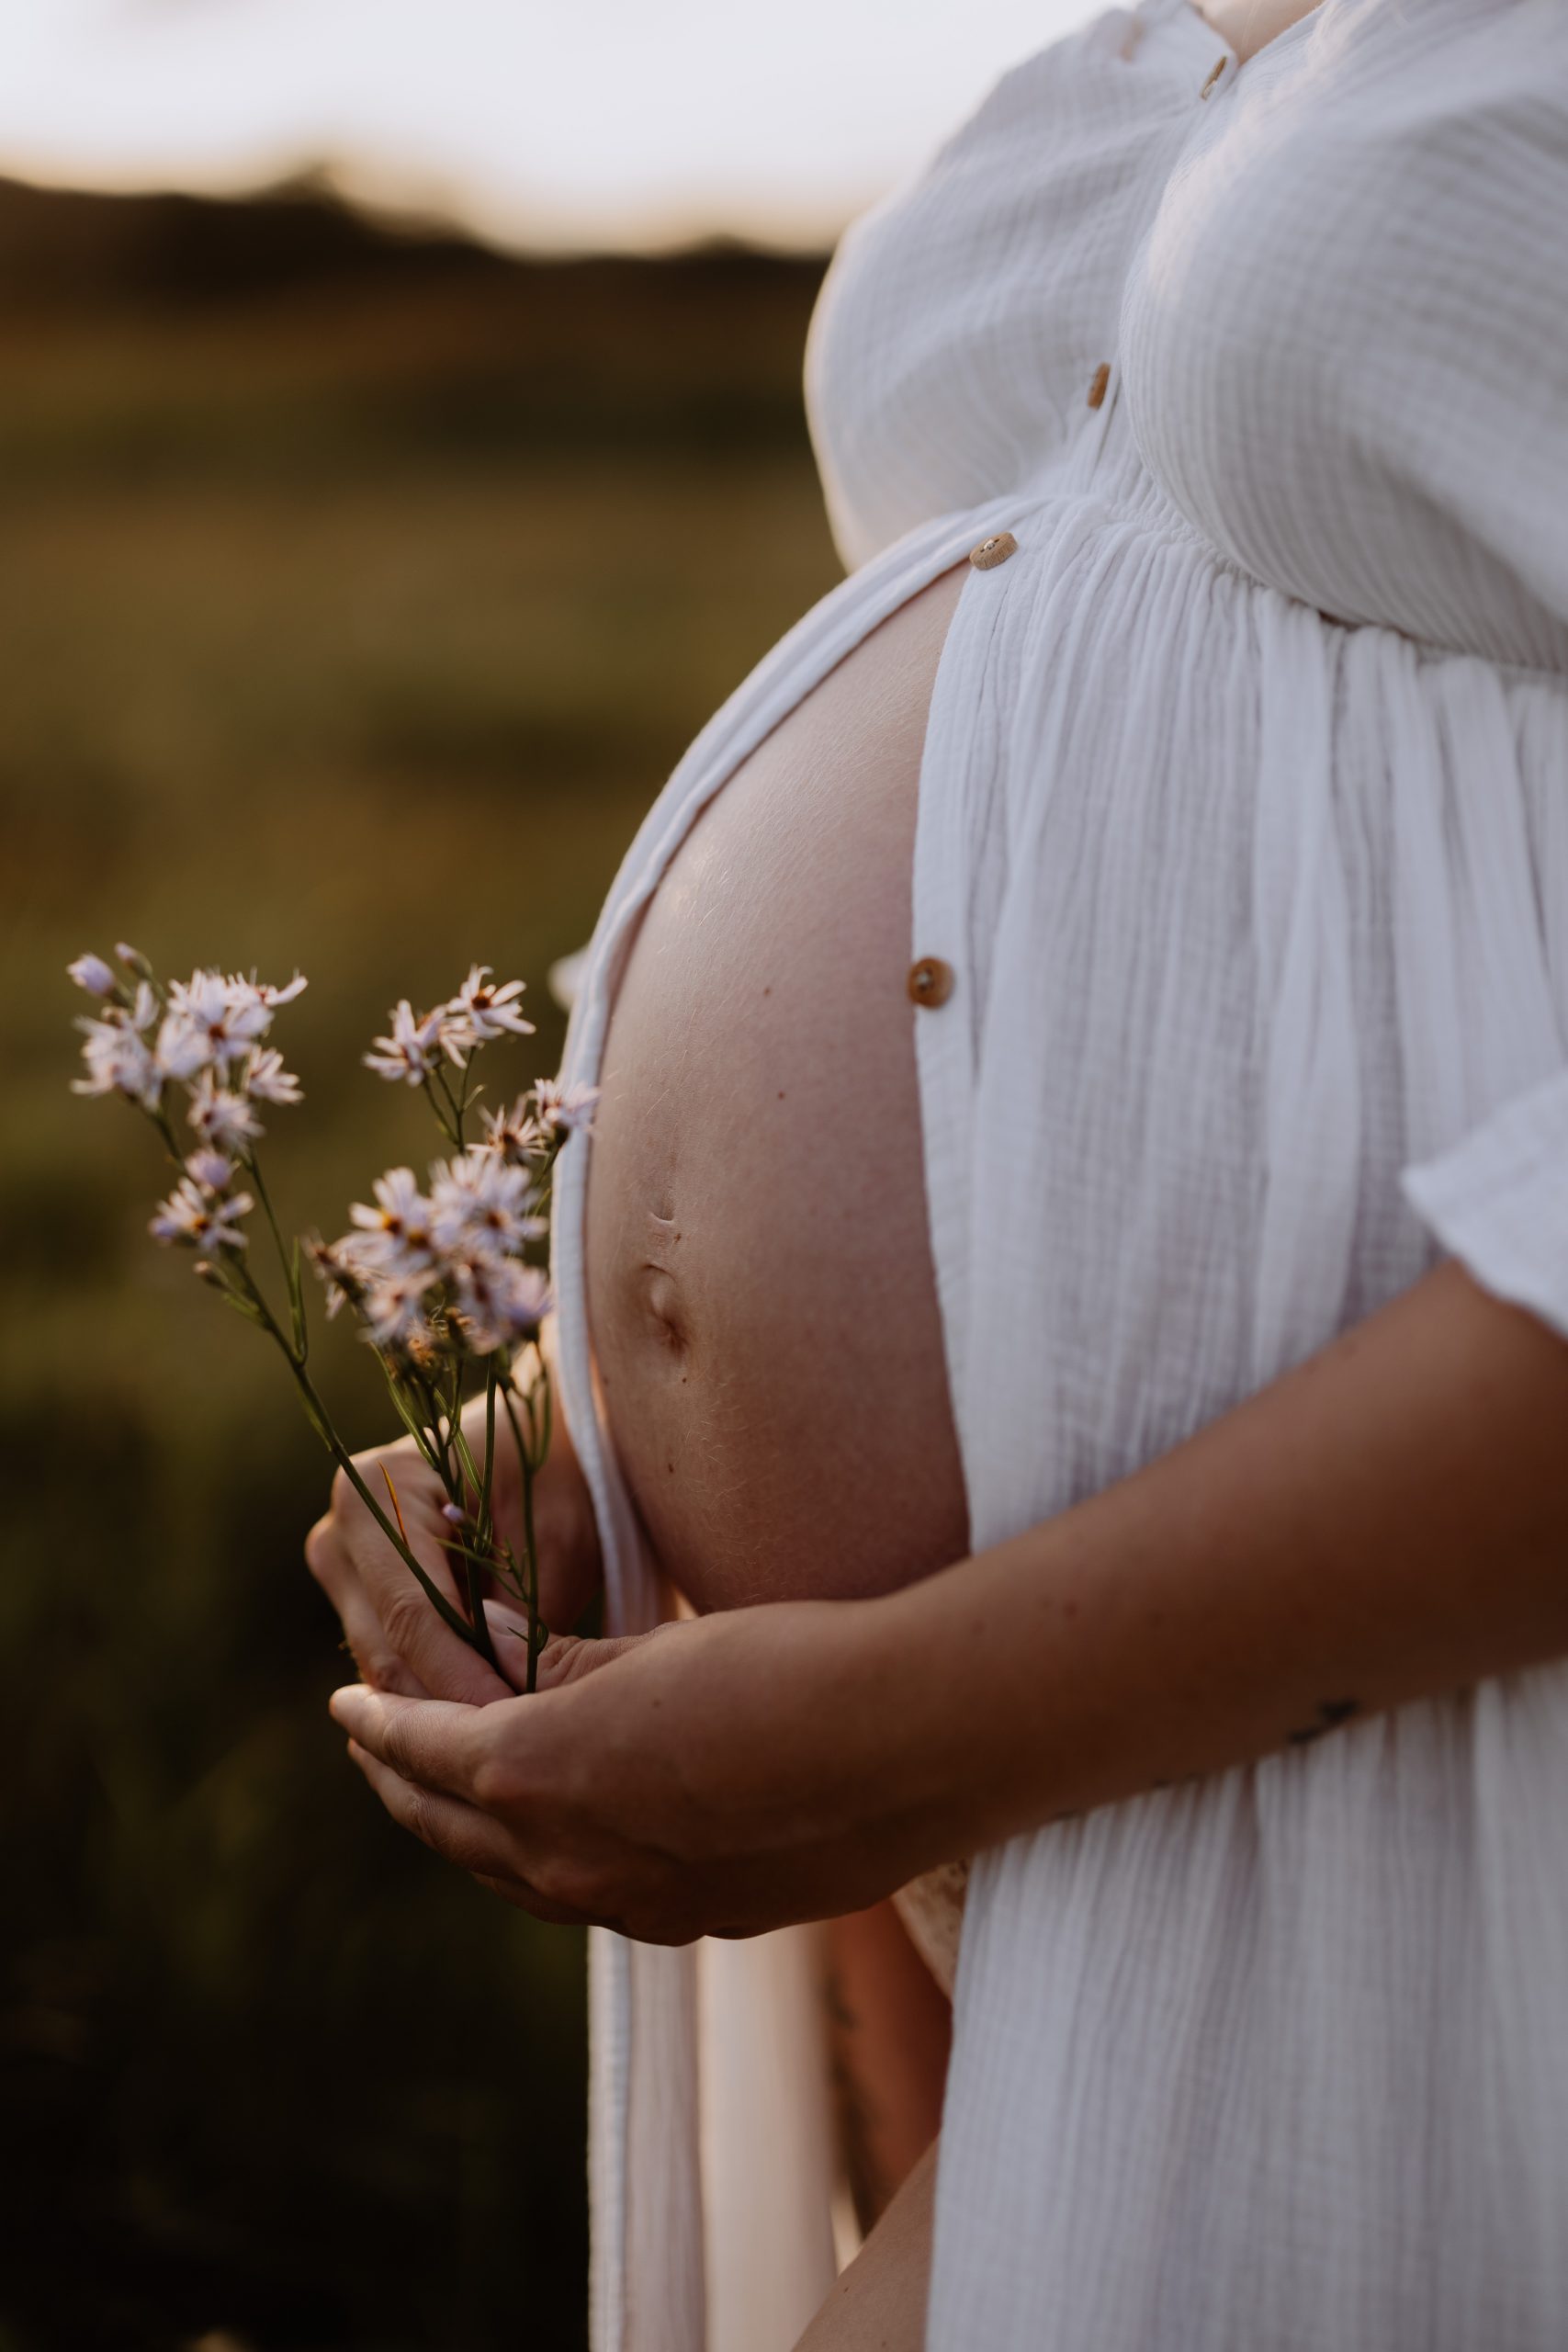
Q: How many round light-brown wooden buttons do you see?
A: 4